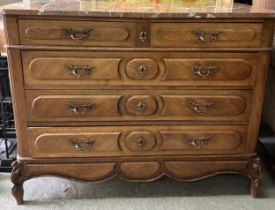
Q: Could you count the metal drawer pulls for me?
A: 8